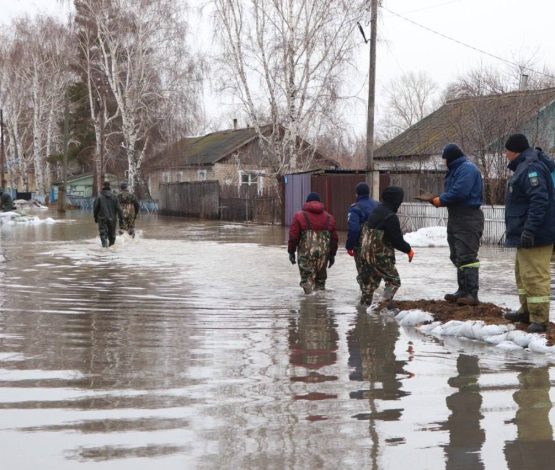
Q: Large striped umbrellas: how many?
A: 0